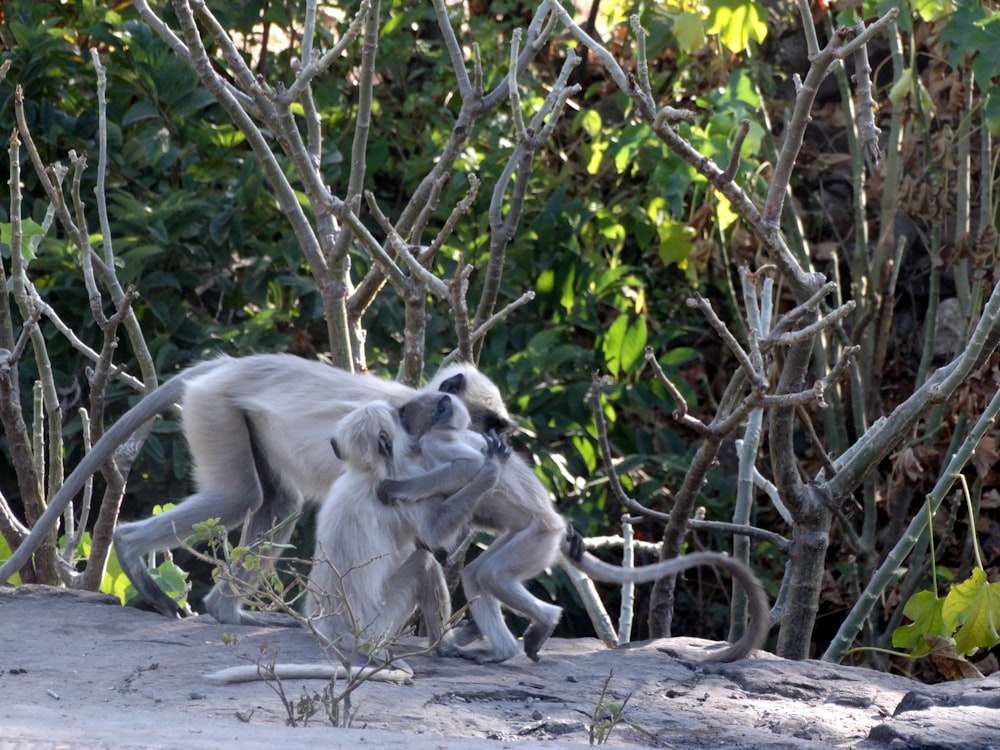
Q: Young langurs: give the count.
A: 2